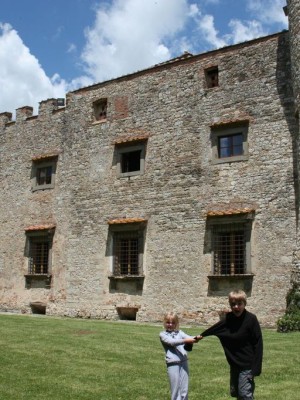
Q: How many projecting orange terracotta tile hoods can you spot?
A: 6